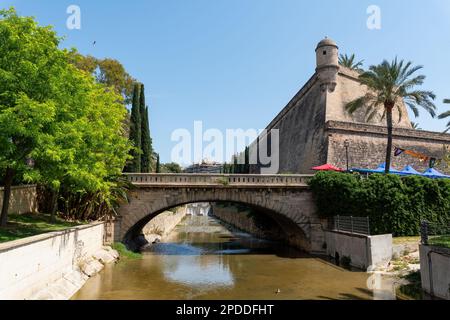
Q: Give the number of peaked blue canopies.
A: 3